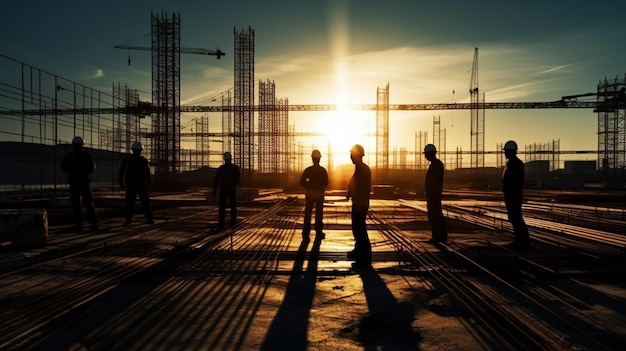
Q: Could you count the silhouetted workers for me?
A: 7